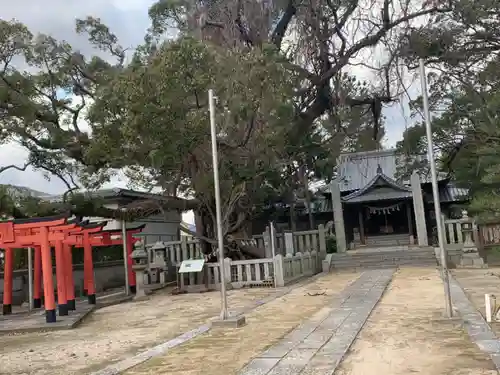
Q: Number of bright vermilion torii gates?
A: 5